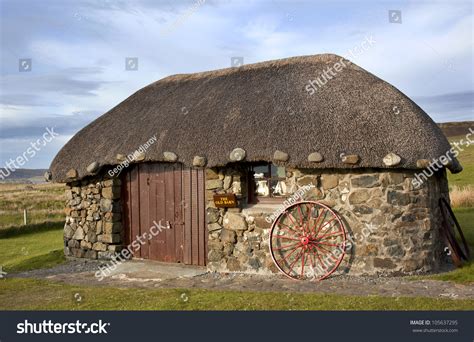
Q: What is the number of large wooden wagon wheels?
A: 1